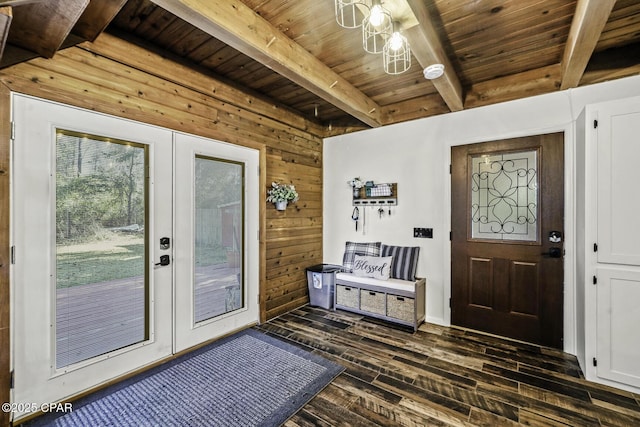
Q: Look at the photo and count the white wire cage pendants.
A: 3